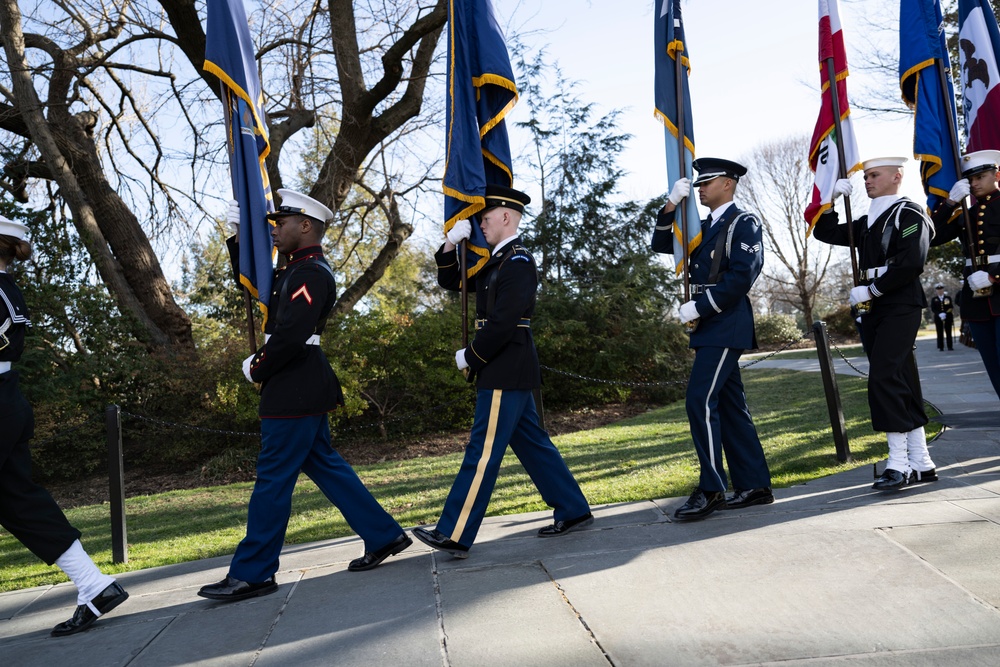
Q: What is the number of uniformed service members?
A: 7